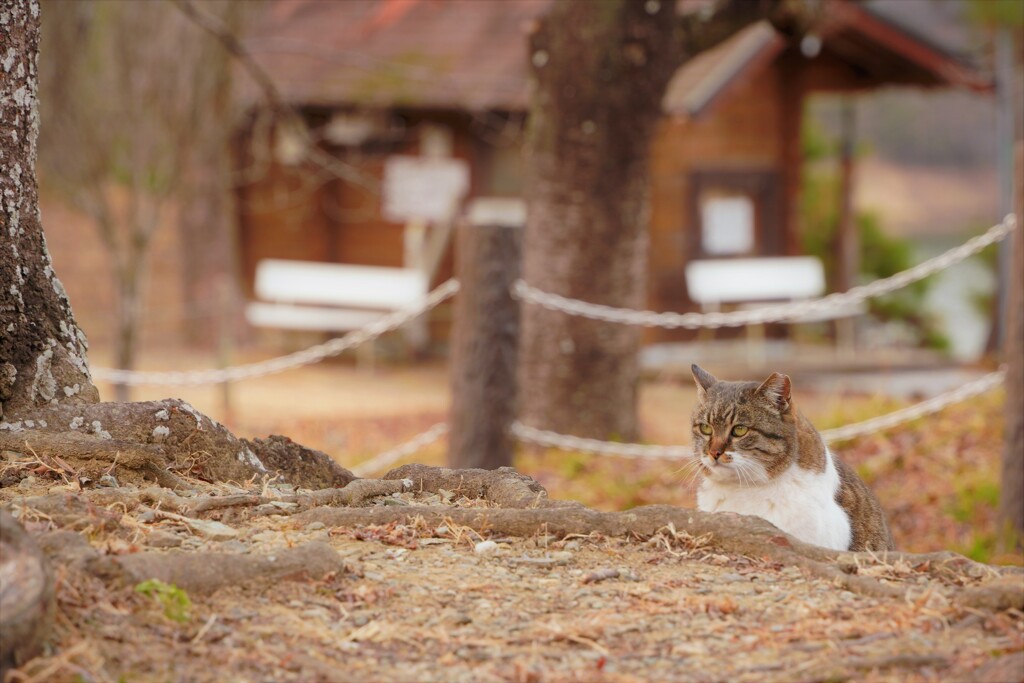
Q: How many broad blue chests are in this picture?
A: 0